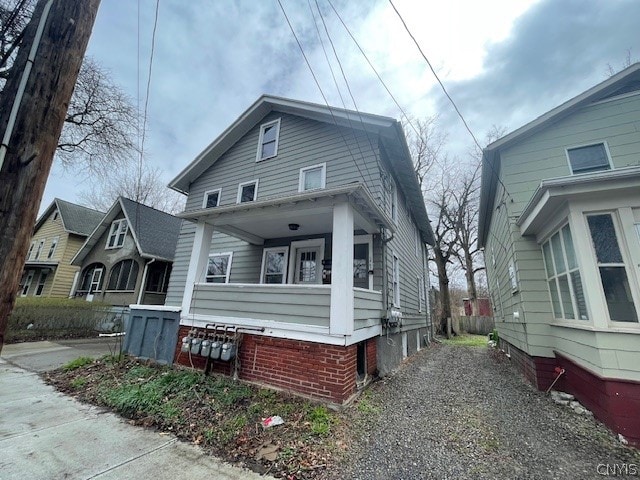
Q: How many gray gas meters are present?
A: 5